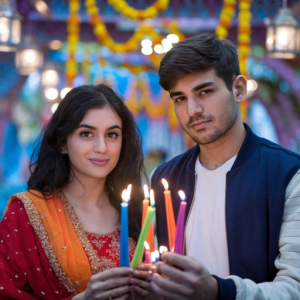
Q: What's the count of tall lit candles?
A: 5